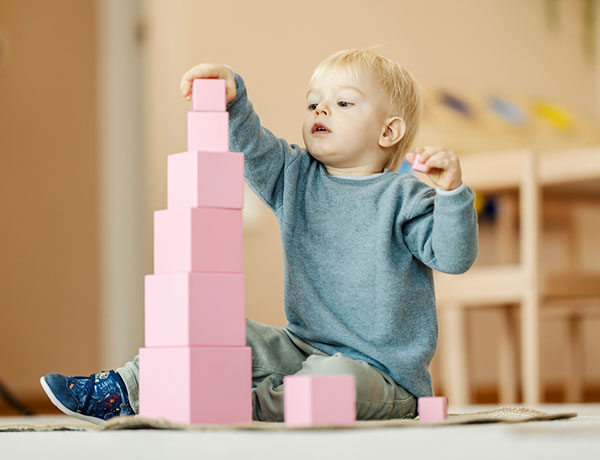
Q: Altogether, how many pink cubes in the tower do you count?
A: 6